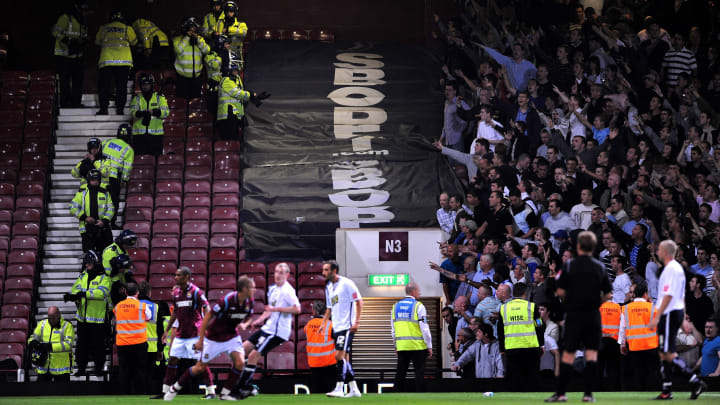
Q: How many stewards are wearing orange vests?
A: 4